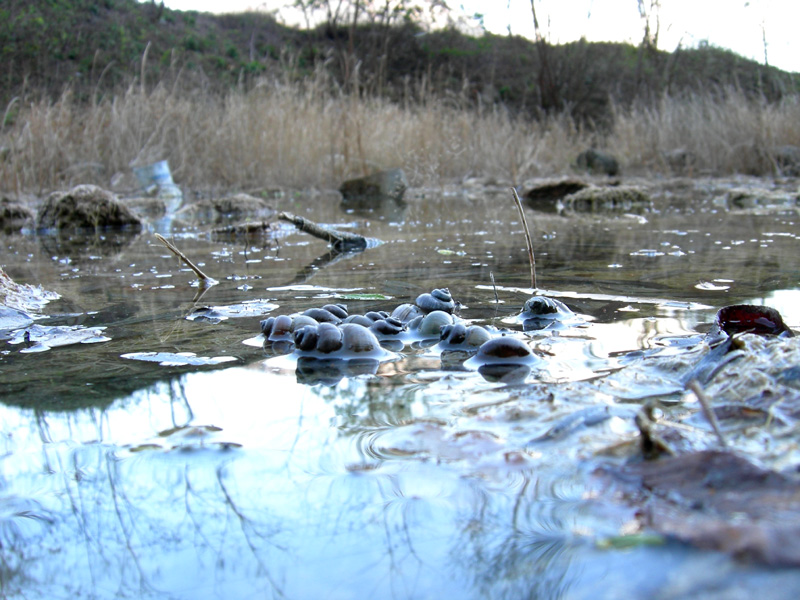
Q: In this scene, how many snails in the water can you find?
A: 11